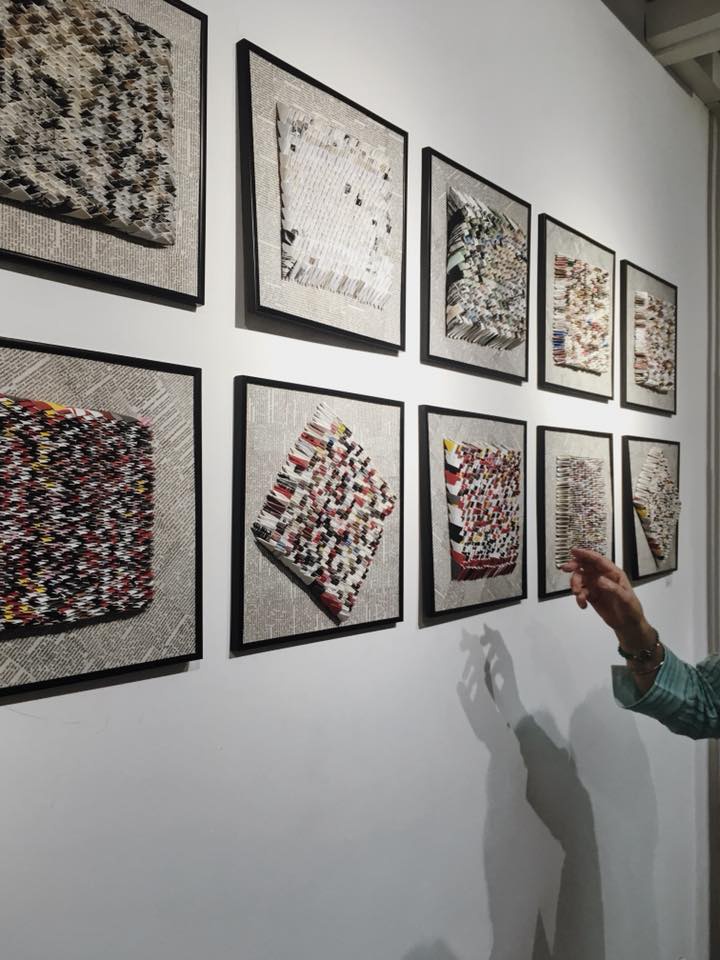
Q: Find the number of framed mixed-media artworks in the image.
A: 10